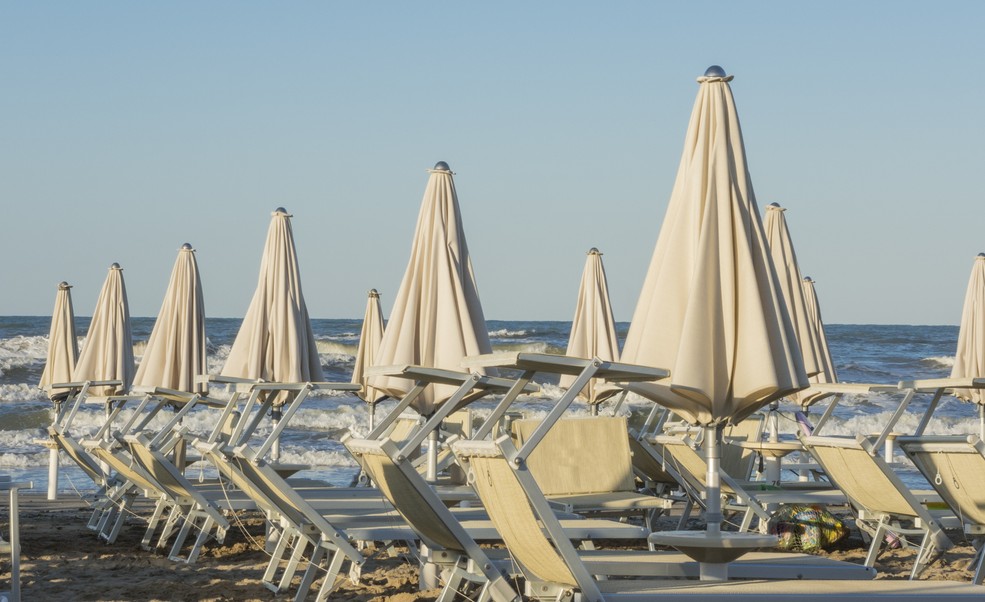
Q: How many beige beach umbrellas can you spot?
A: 11